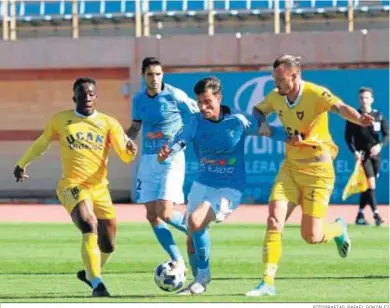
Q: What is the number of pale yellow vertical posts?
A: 9